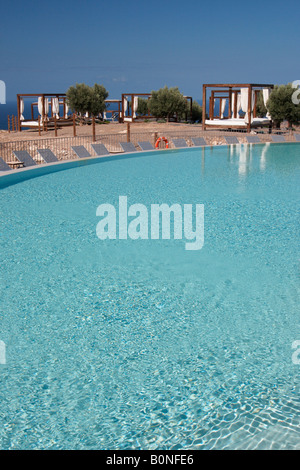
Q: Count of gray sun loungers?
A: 13